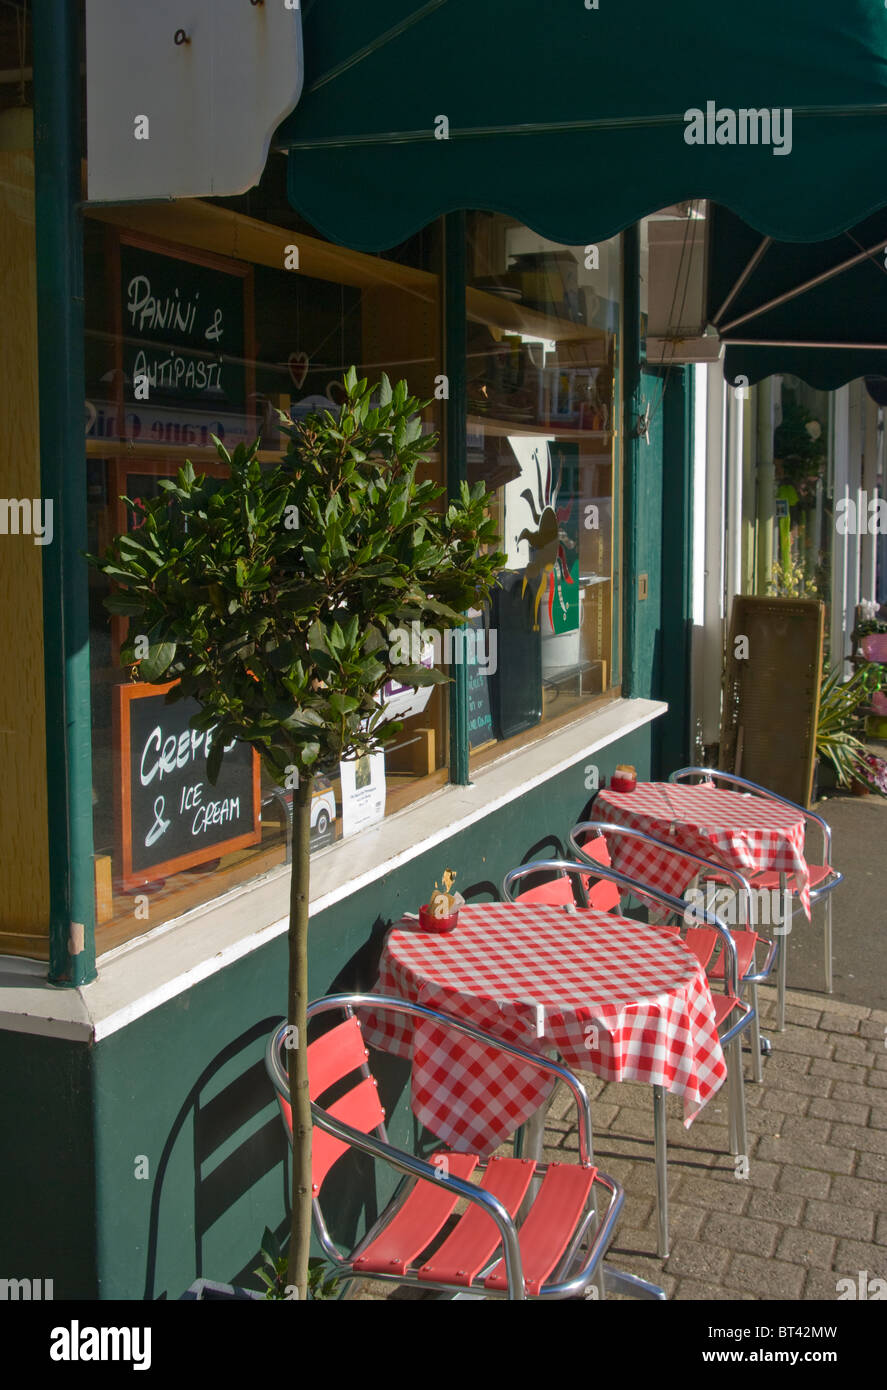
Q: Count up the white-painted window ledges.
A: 1